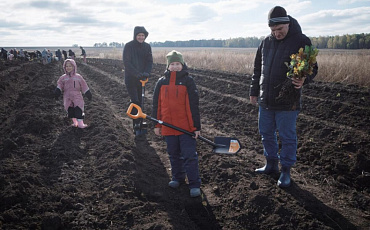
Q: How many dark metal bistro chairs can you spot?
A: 0